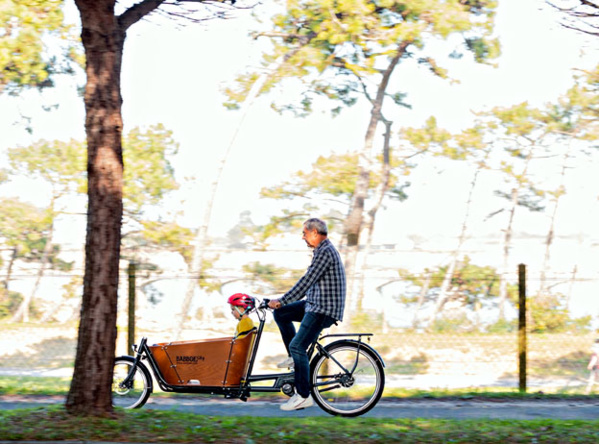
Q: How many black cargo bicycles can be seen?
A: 1